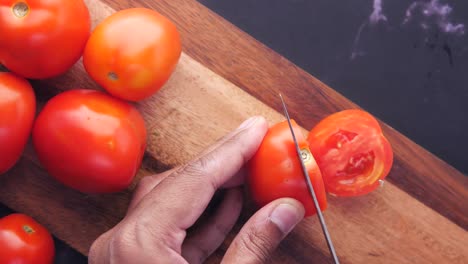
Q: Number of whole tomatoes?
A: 5